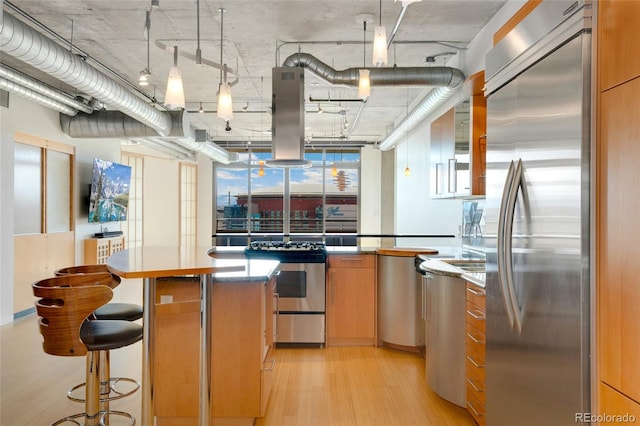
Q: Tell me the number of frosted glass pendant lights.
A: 4